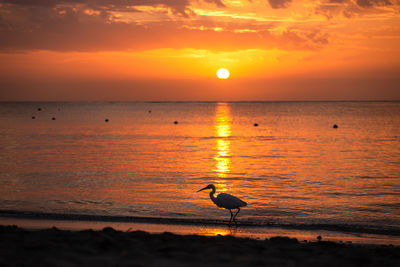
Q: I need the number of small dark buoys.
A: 8